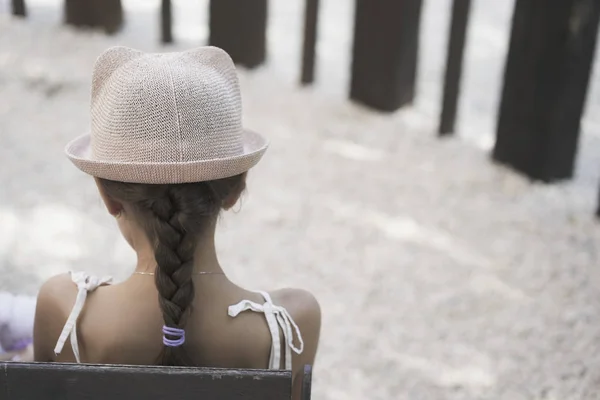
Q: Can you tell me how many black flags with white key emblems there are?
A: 0